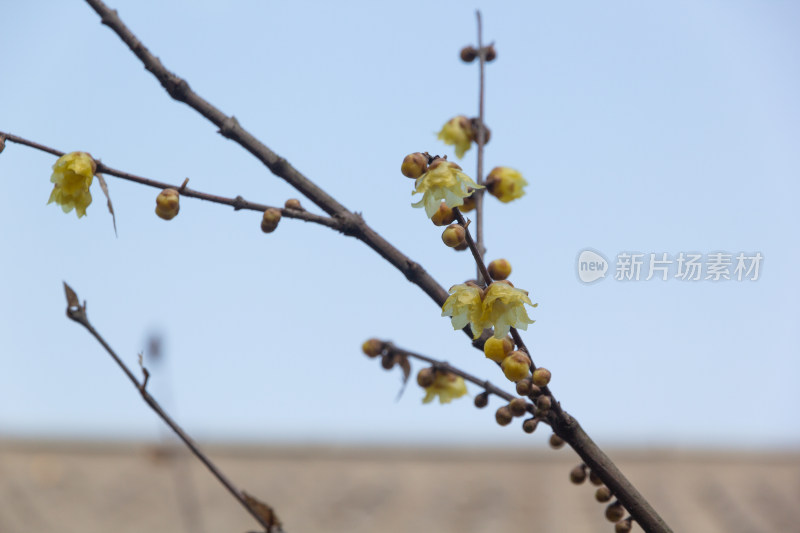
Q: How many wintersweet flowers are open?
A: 7